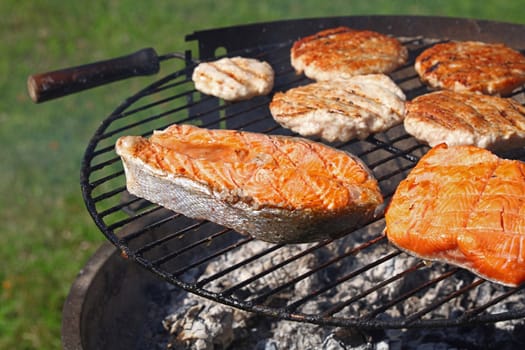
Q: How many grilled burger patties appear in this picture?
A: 5